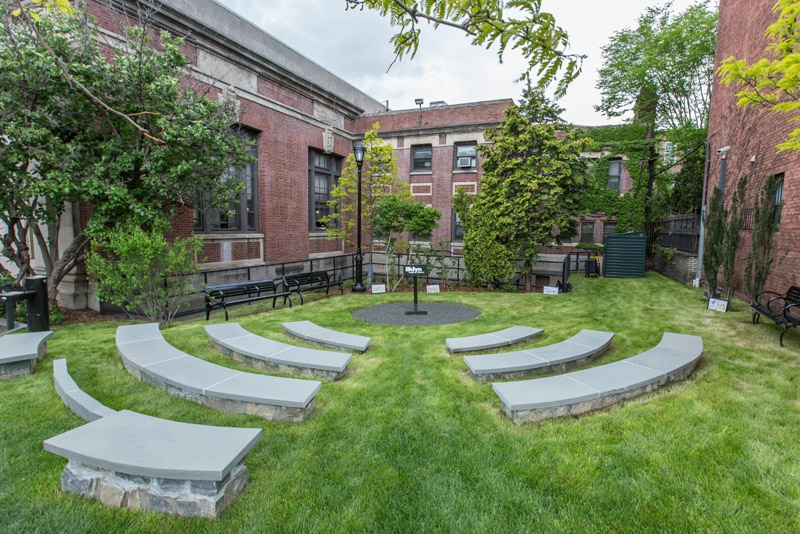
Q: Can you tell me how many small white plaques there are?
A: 4